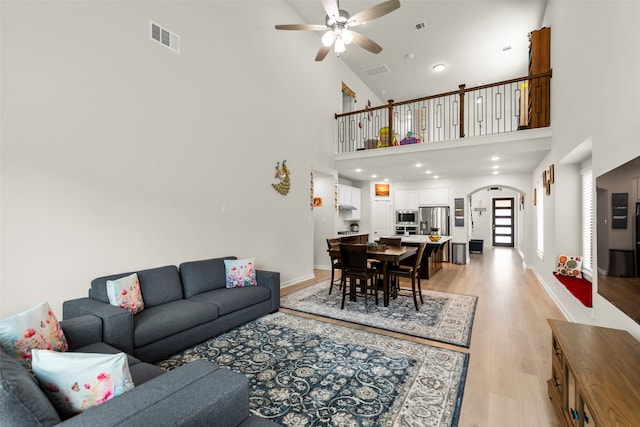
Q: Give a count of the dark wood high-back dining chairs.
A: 4